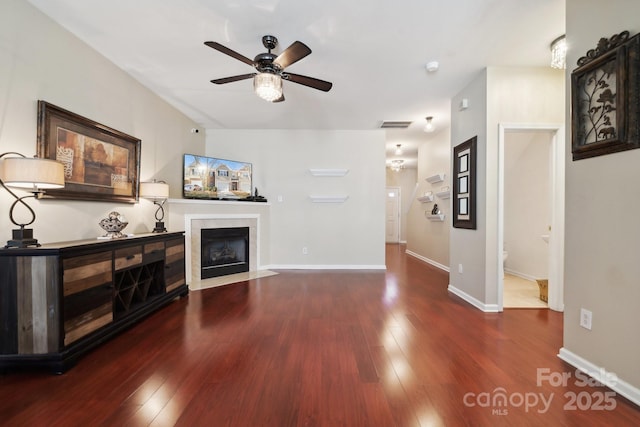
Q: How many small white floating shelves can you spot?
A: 6